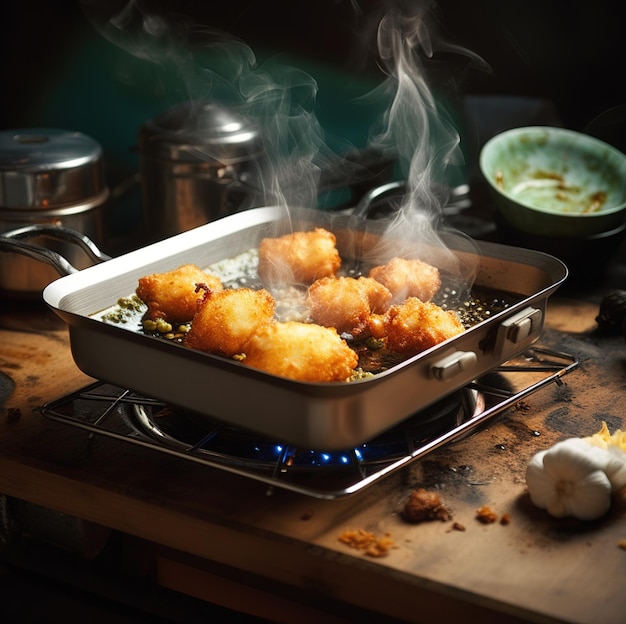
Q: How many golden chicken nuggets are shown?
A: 7